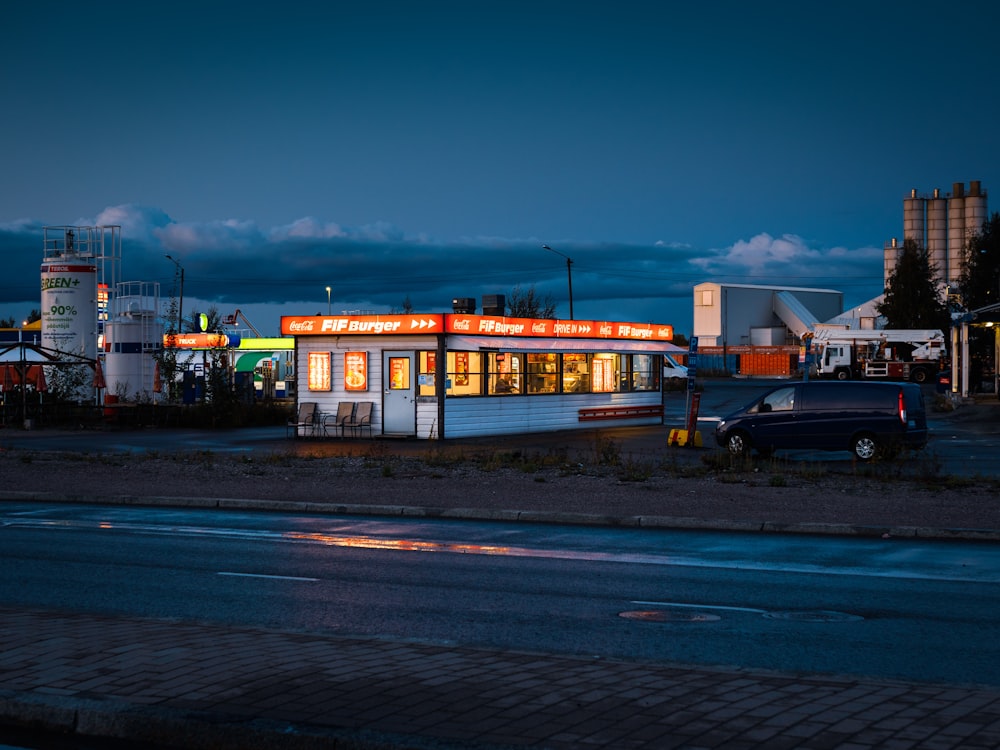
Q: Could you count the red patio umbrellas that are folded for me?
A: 4